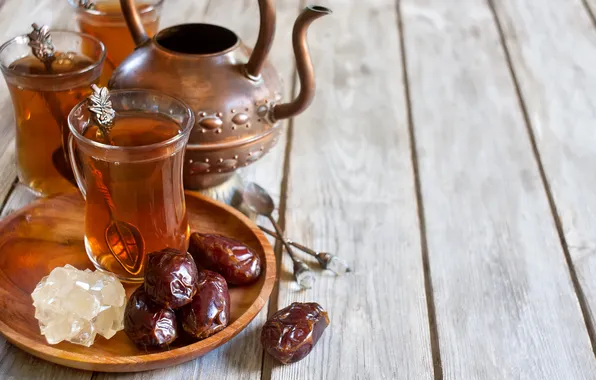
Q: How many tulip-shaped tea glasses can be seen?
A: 3